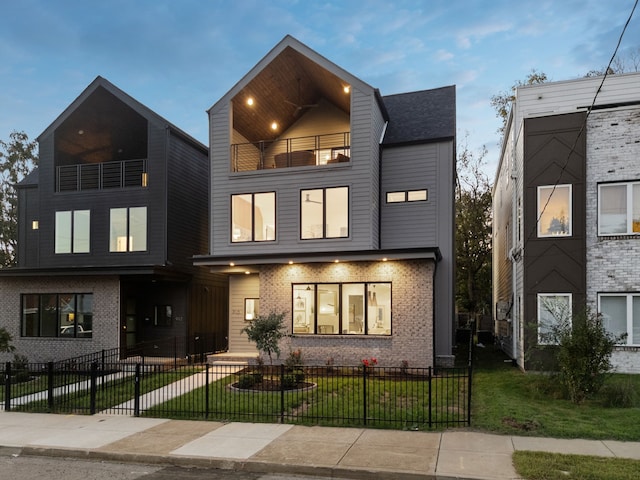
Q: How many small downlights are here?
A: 8